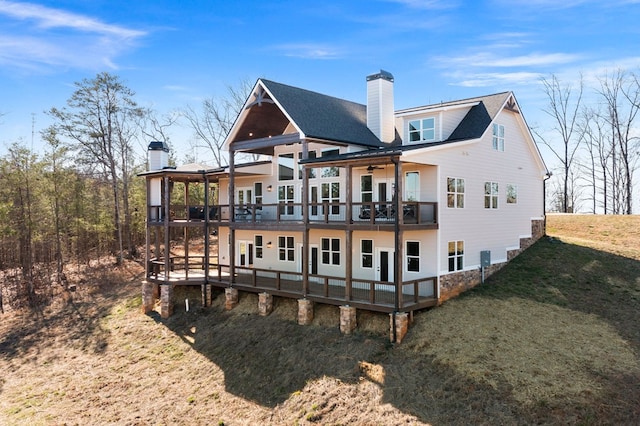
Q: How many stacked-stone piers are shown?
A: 8